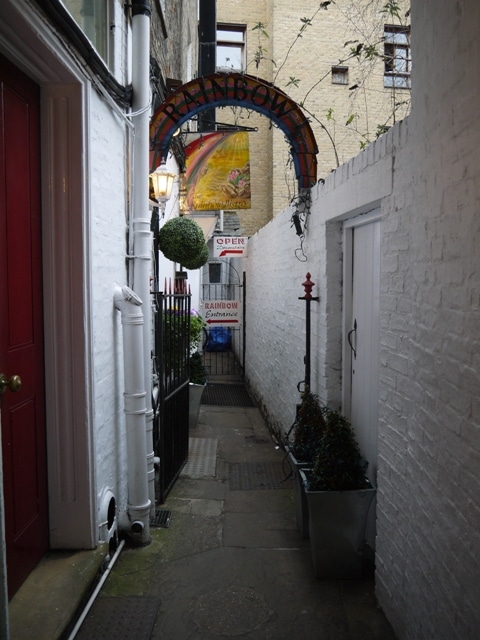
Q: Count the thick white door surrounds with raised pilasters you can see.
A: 1